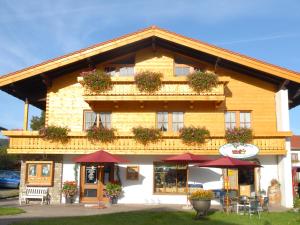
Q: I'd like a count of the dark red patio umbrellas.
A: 3